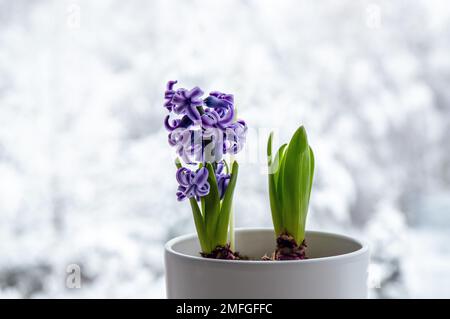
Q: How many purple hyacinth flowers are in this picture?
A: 1